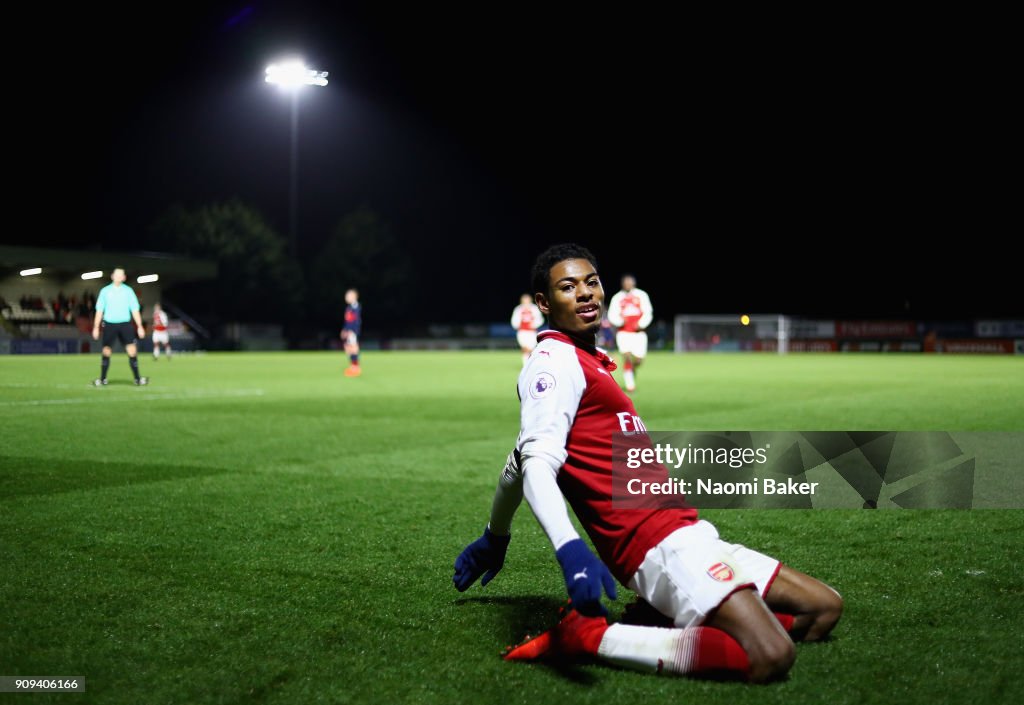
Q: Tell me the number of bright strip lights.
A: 3